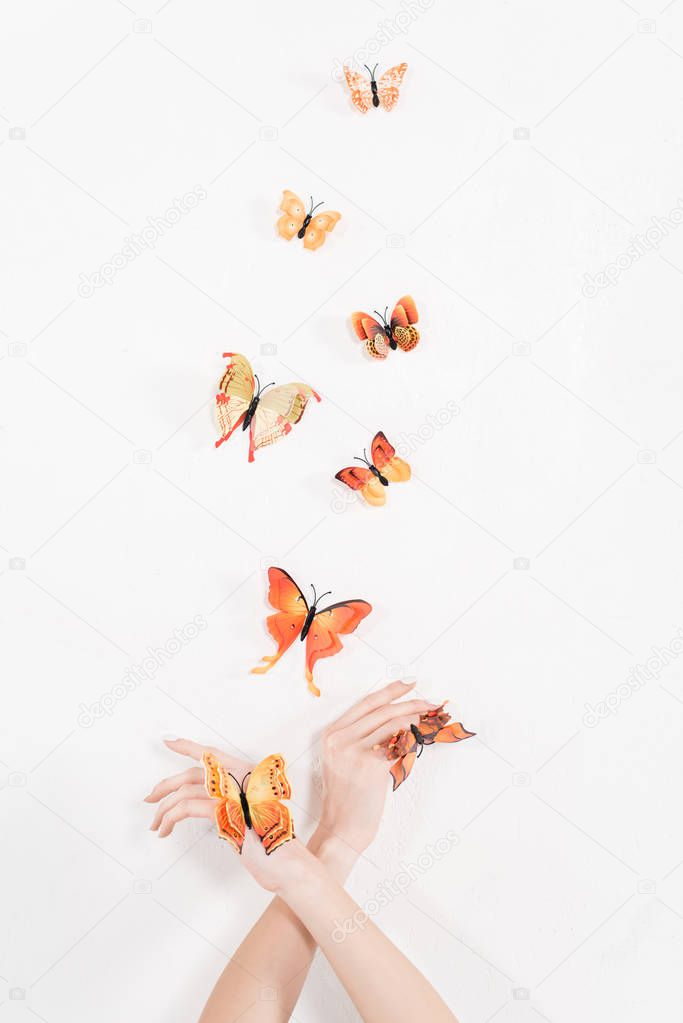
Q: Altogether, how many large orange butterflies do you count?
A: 3